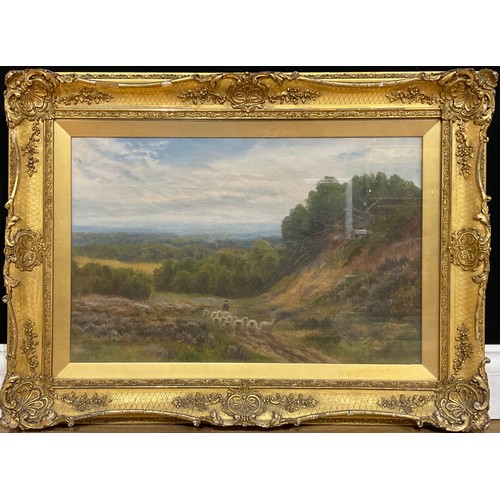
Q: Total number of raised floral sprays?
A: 12